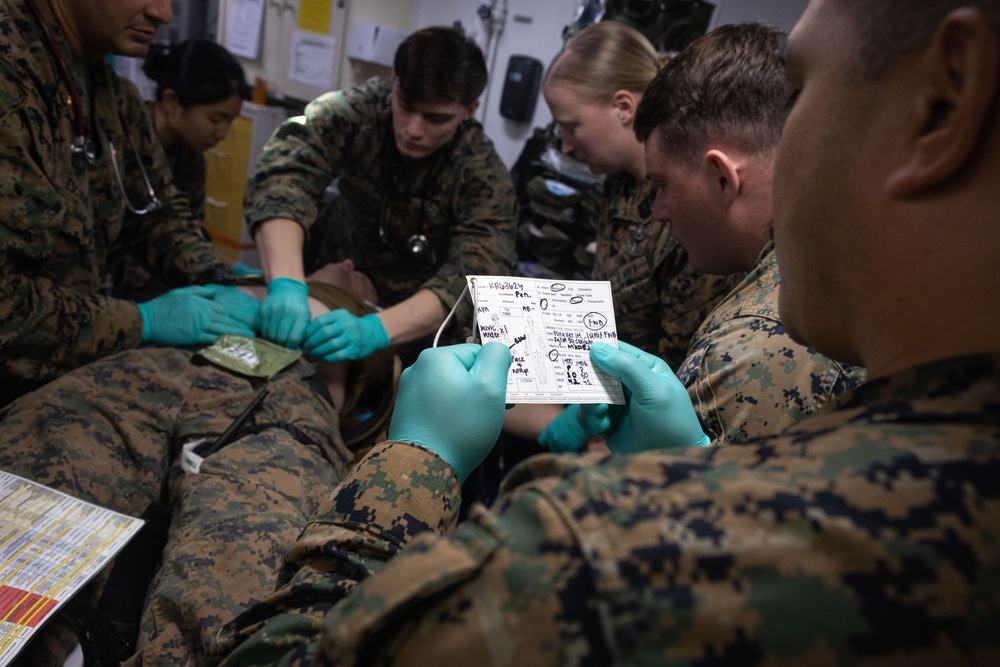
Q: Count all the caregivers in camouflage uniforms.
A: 6